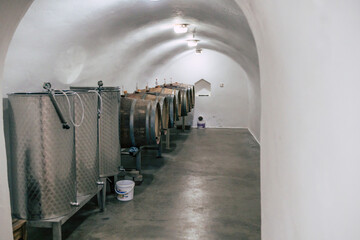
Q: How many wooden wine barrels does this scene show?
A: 7